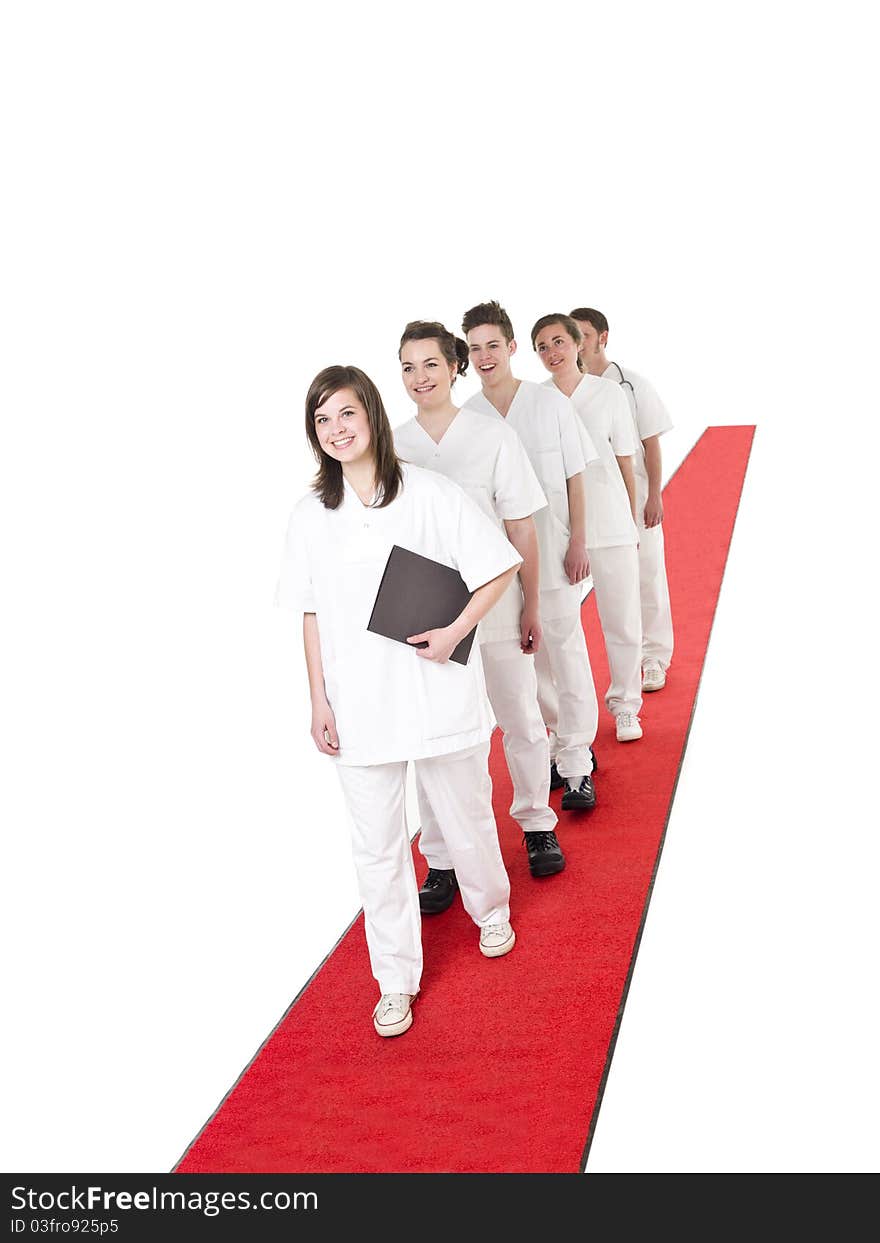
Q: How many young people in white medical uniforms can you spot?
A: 5